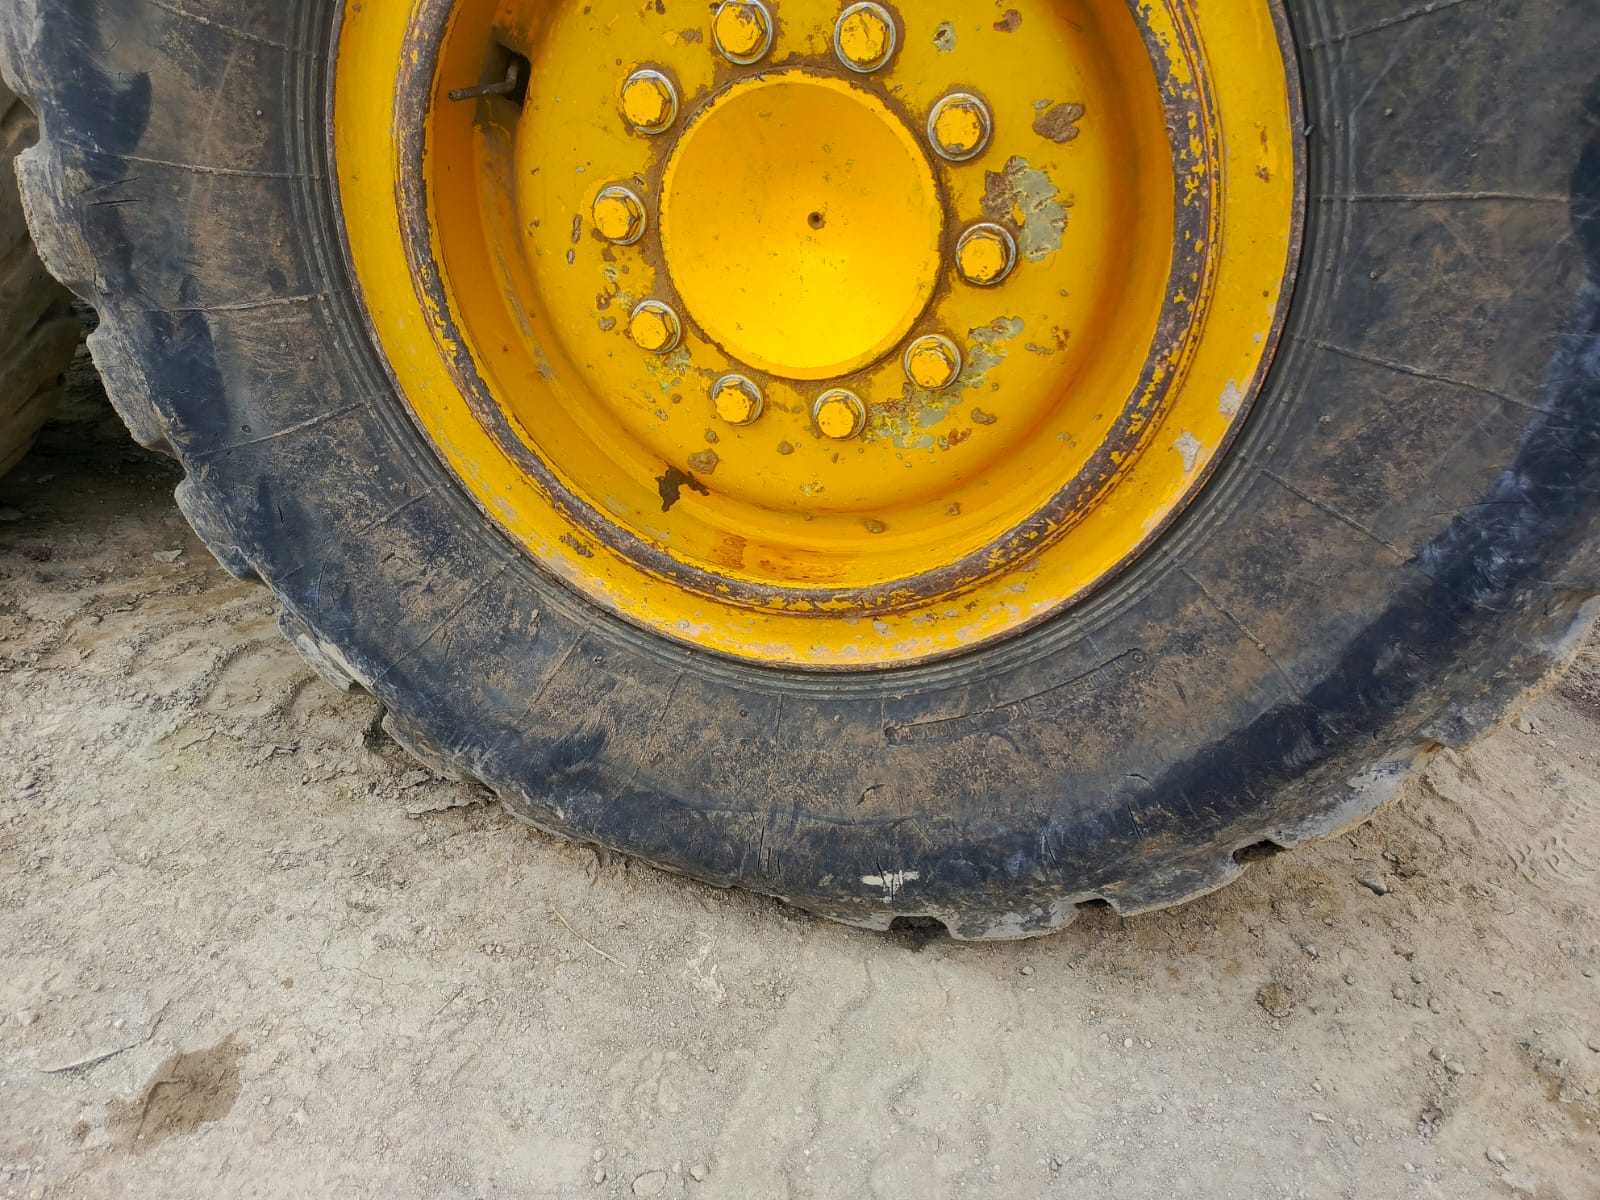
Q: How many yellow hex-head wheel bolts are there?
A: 10